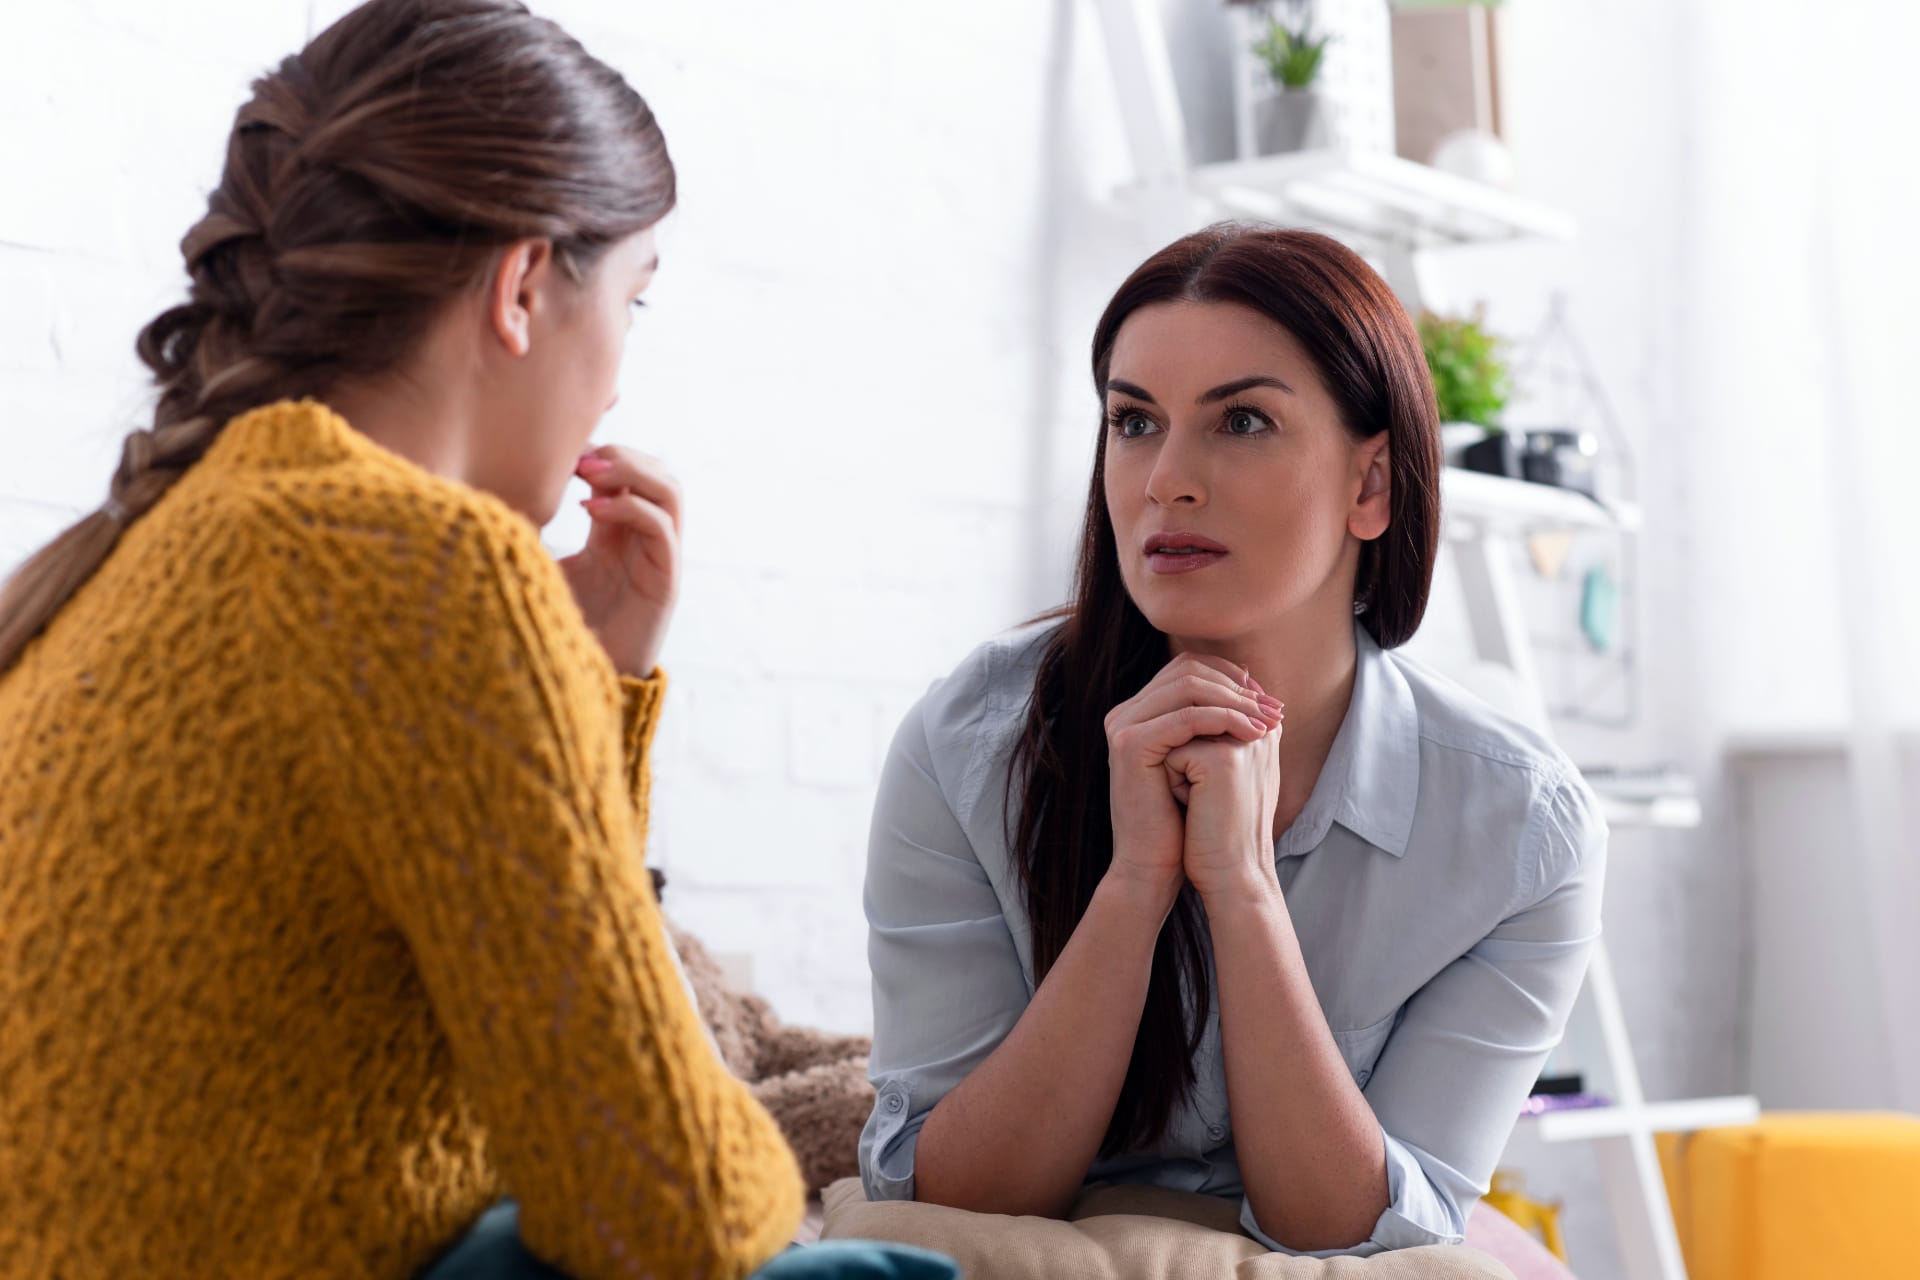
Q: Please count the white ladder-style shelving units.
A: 1